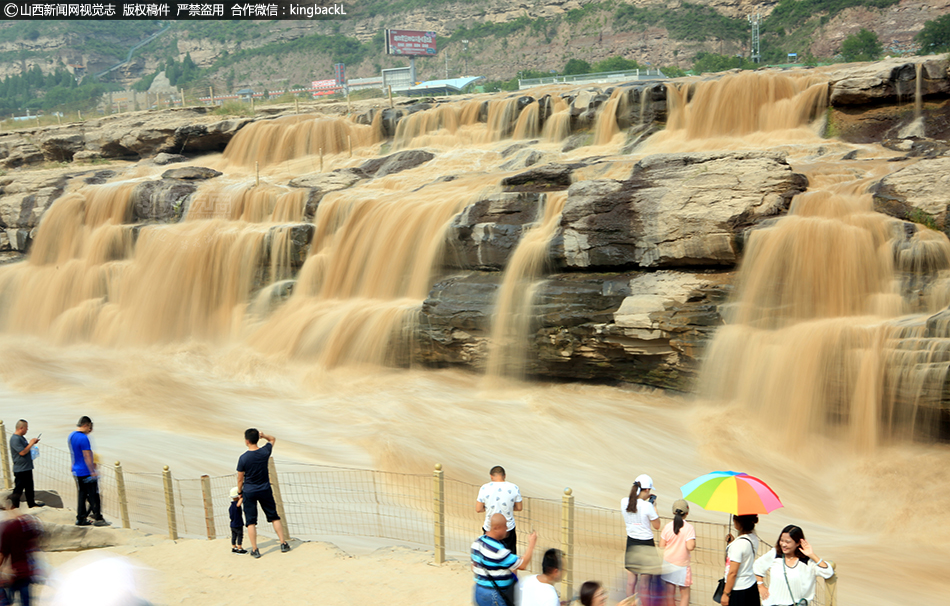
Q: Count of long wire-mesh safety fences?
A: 1